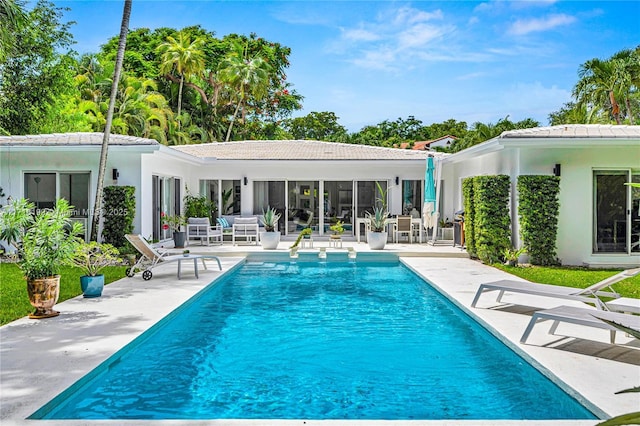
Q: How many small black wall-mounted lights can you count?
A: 4